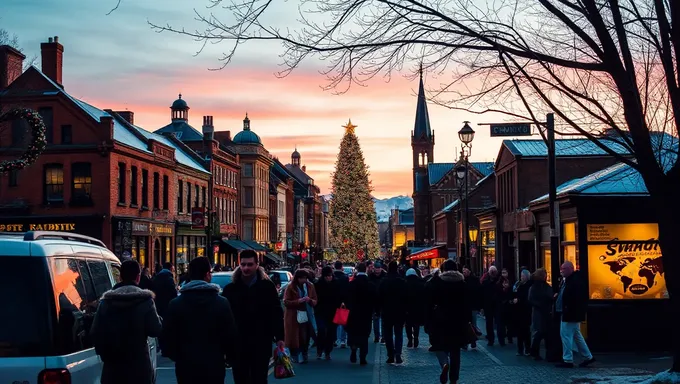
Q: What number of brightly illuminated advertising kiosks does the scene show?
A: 1